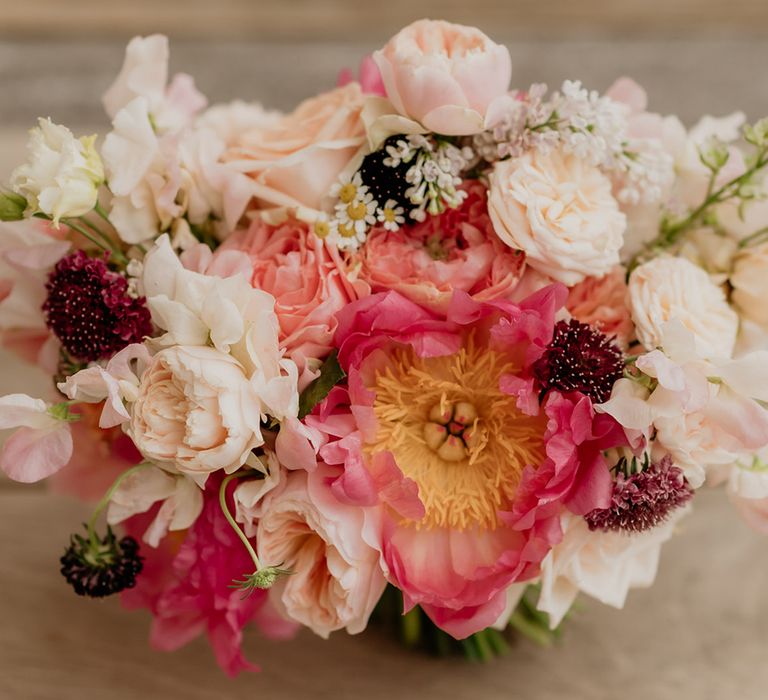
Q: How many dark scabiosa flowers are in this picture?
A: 5